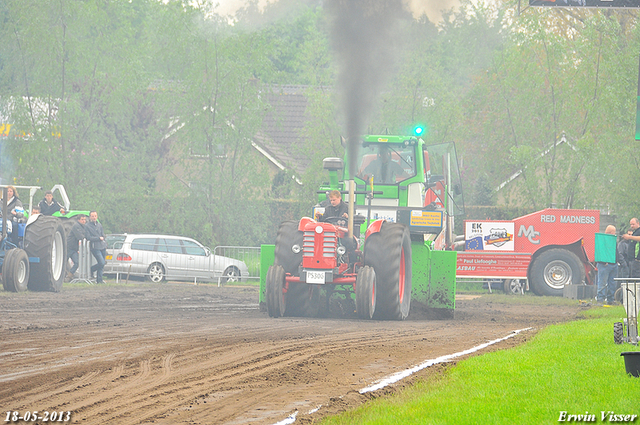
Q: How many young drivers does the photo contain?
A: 1